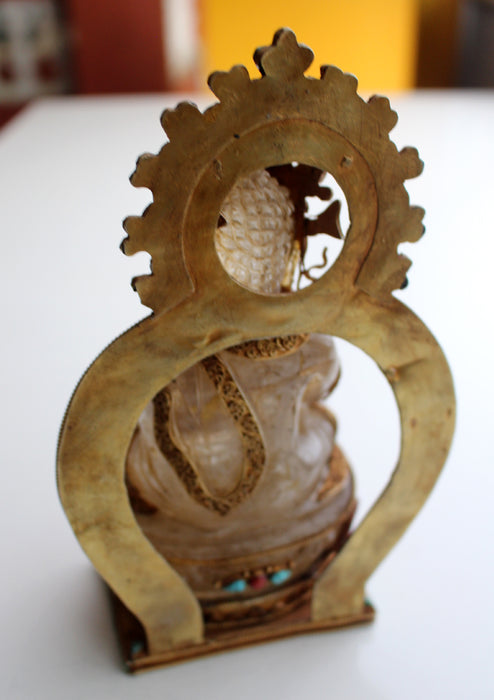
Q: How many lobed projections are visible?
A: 11